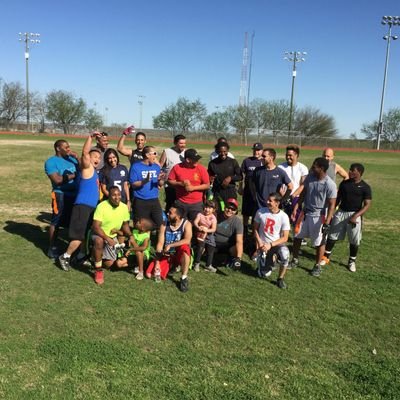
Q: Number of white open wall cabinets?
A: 0